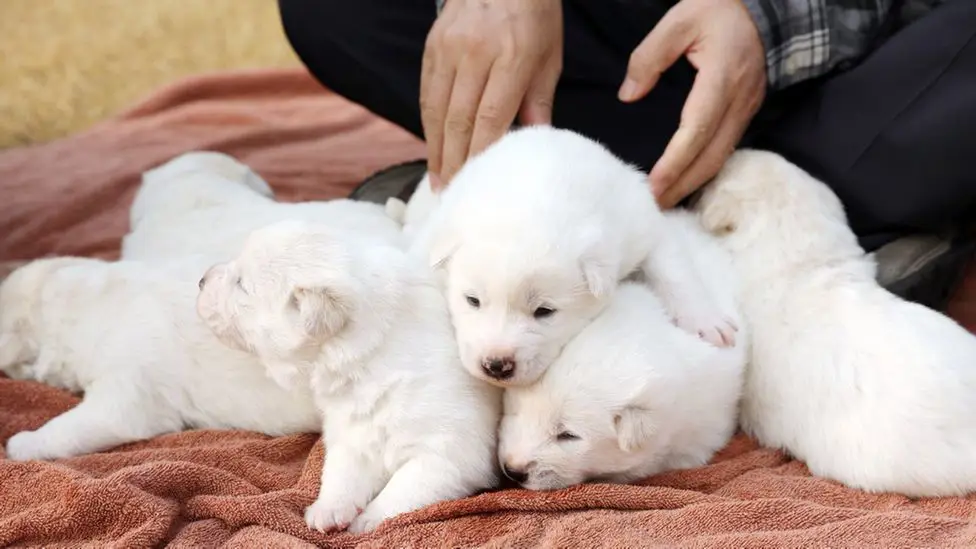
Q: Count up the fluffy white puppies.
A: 6